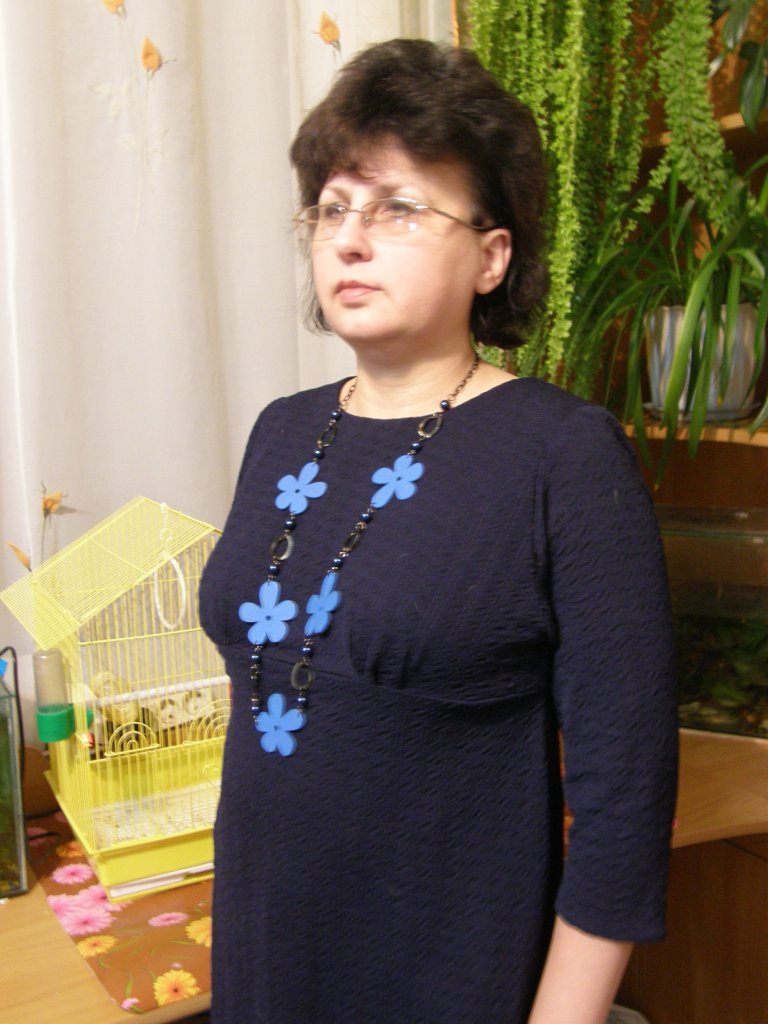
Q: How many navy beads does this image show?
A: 12